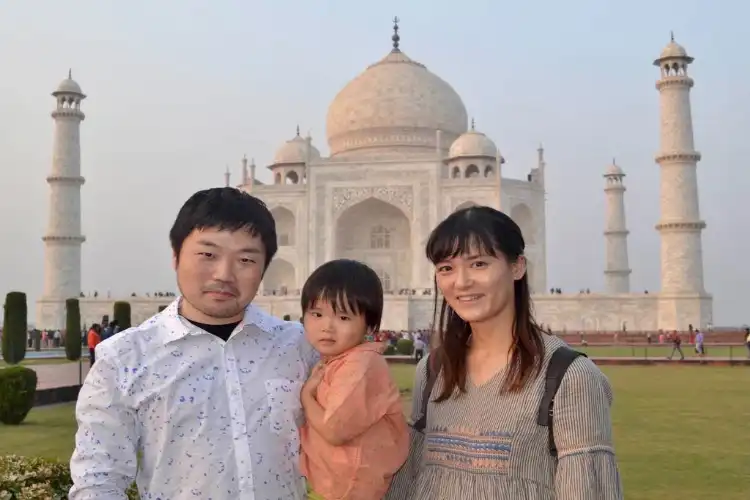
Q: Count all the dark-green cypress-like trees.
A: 3